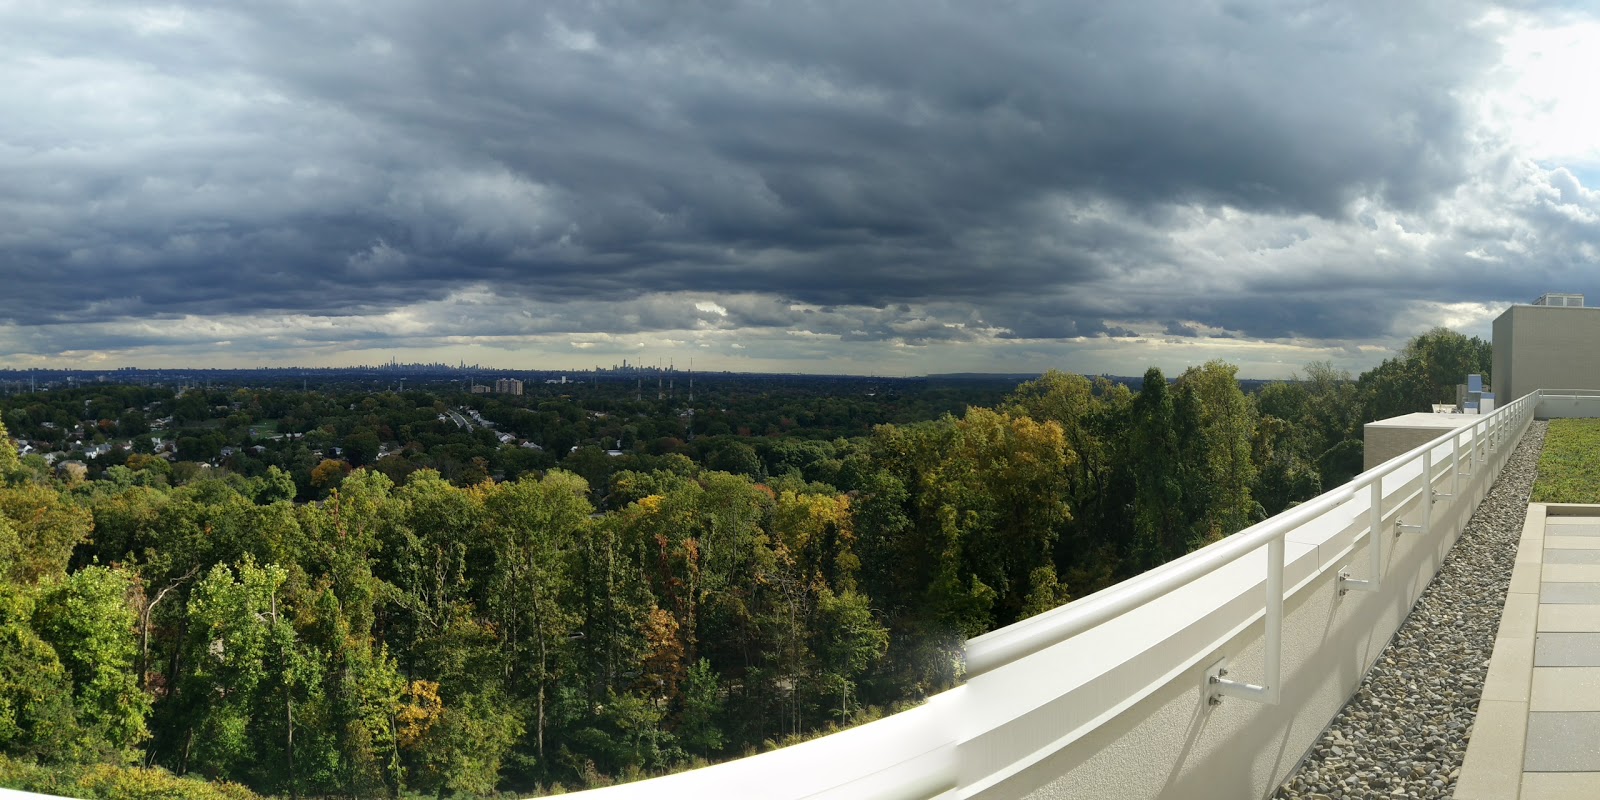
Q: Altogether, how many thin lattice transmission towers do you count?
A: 4